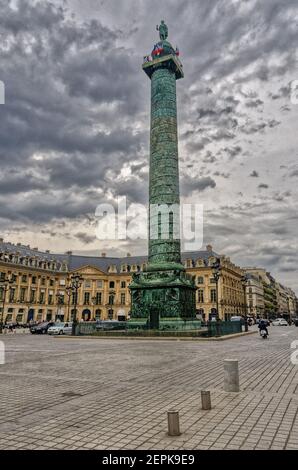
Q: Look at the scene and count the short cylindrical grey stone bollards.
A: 3